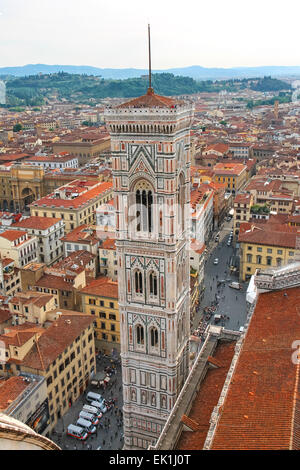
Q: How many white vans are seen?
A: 6